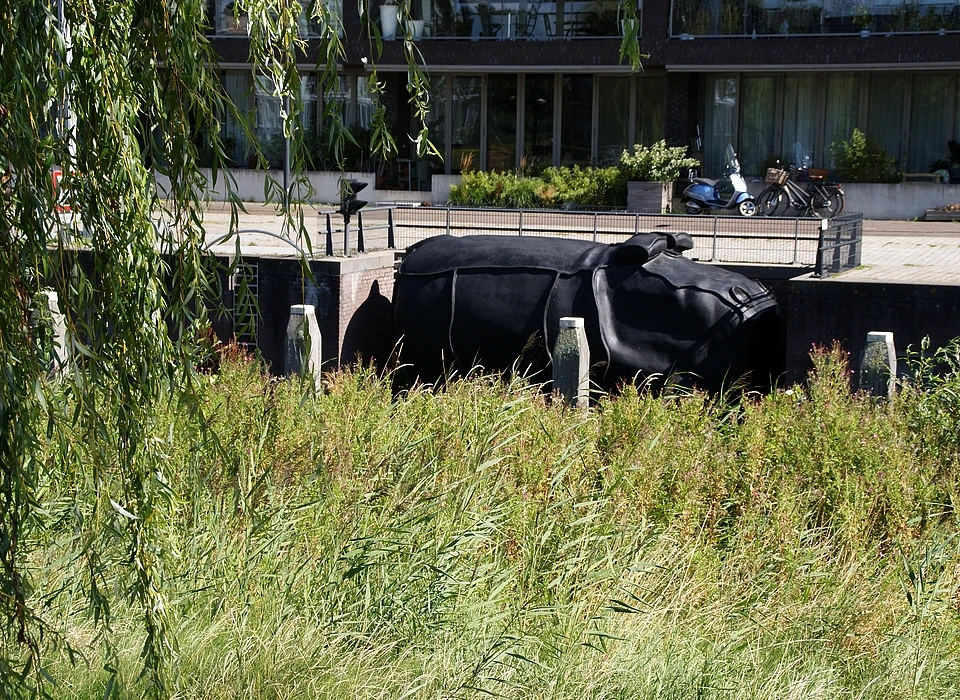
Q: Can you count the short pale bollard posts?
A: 4